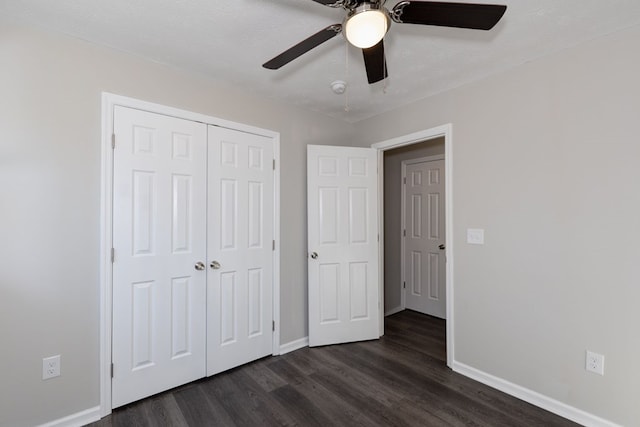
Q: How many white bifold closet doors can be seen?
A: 2